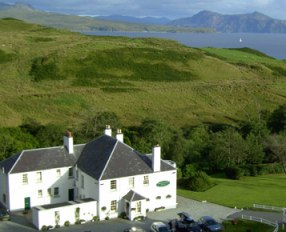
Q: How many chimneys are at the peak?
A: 2